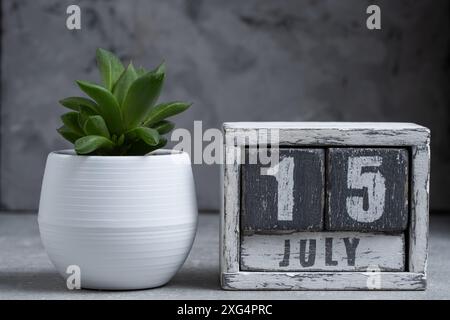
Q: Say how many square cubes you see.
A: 2